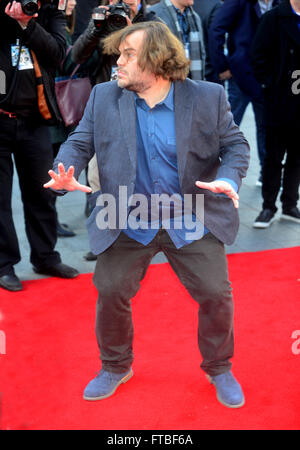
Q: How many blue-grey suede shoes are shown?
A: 2